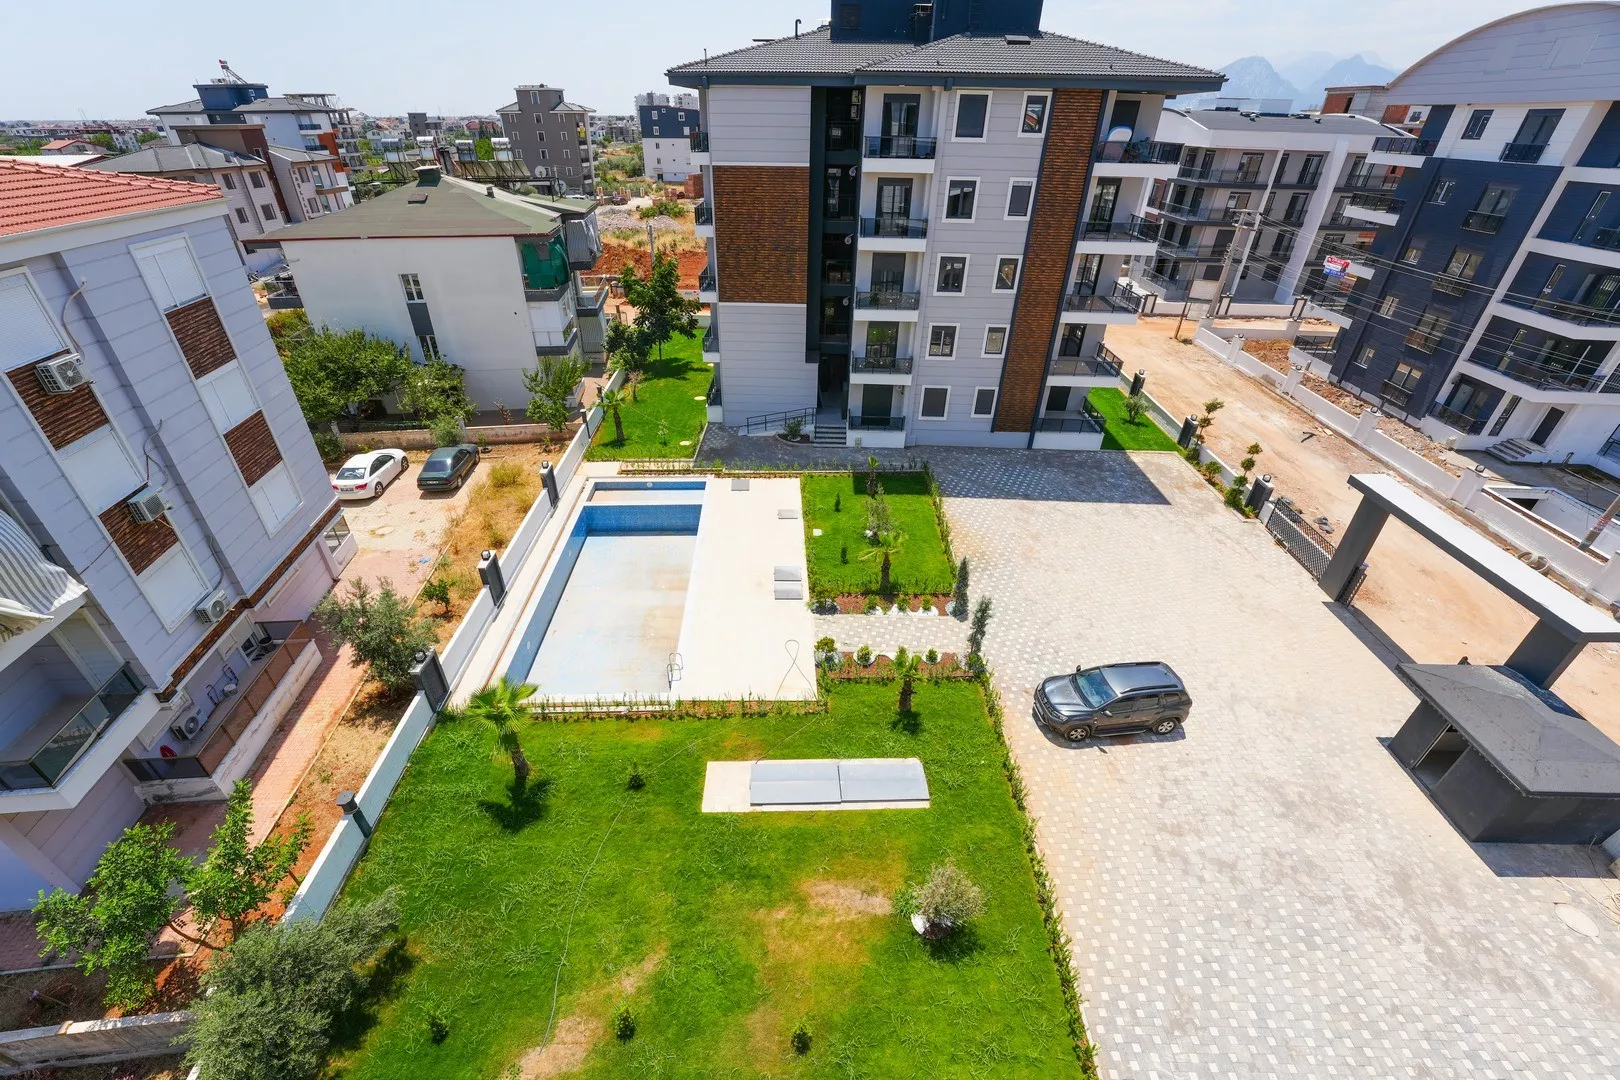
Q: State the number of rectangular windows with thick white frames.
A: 10